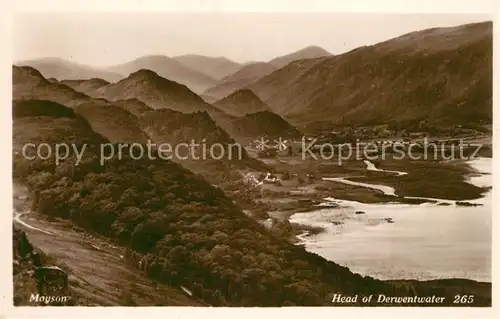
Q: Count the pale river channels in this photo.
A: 2